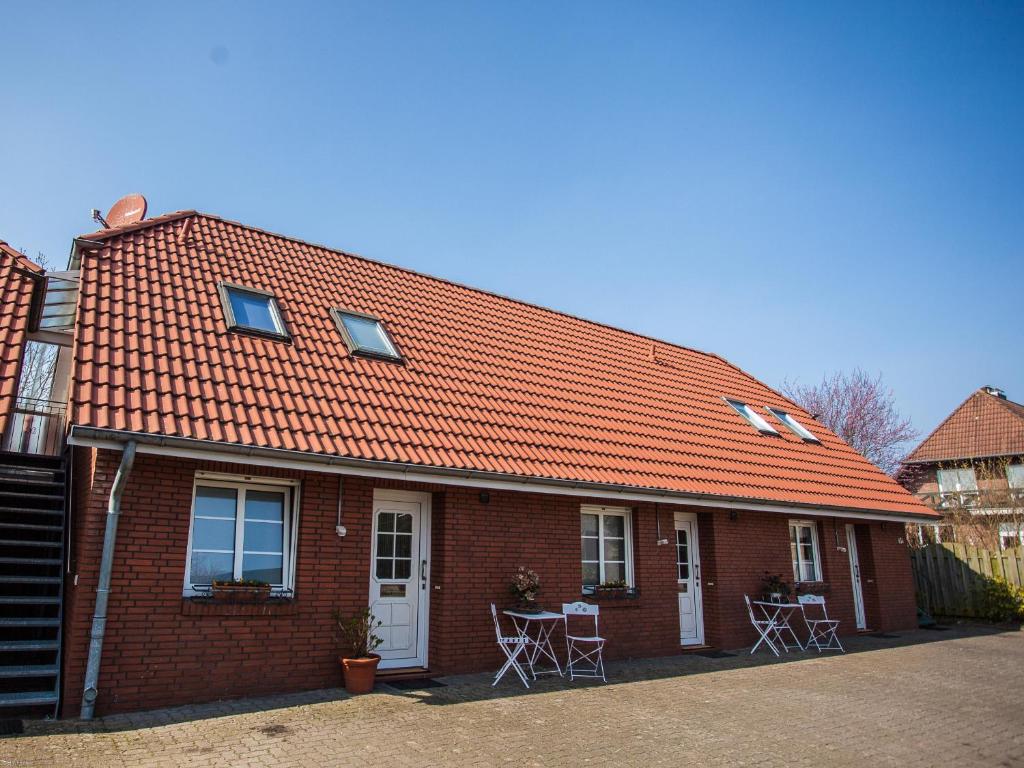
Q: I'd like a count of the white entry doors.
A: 3